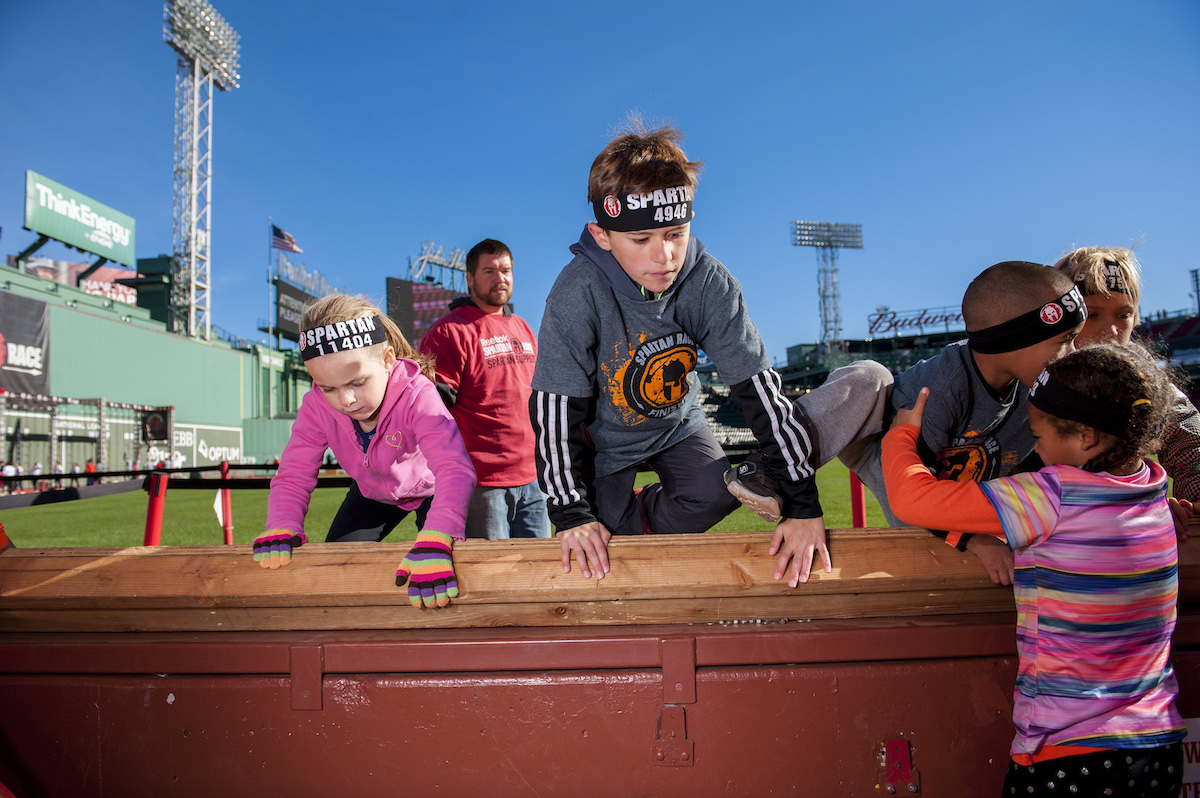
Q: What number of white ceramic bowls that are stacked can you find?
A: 0